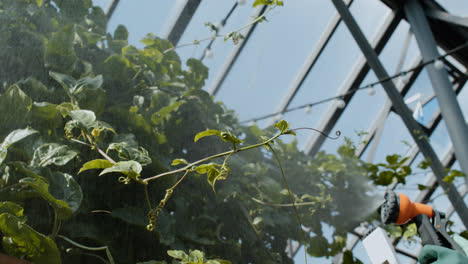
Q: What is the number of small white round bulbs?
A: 10